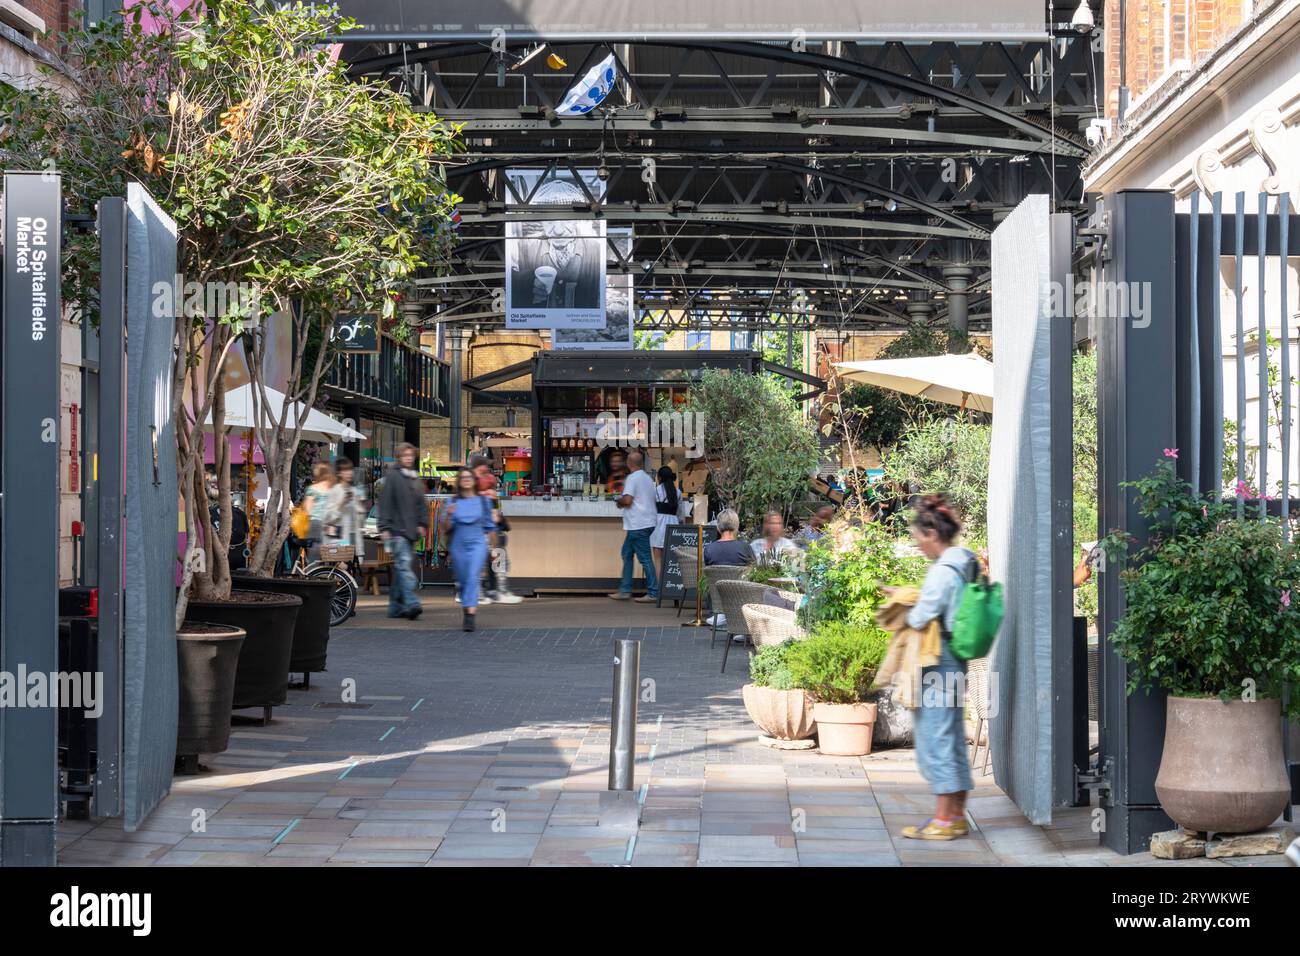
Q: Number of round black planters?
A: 3